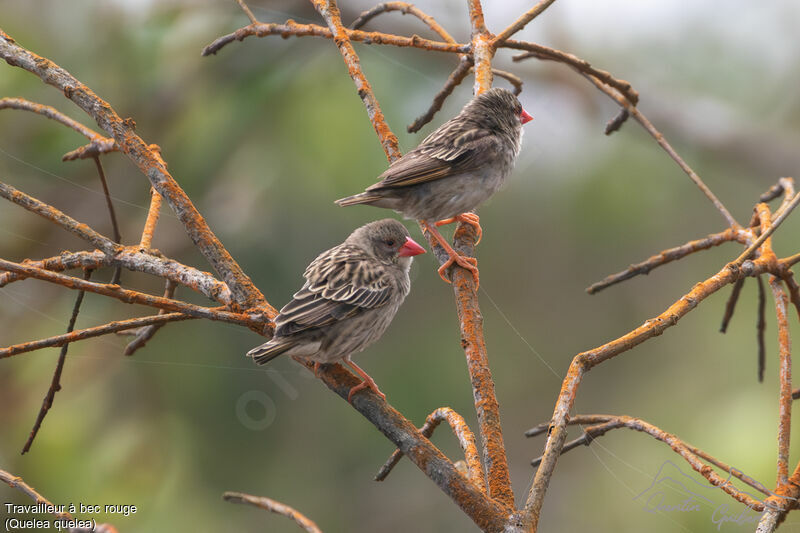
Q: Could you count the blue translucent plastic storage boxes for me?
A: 0